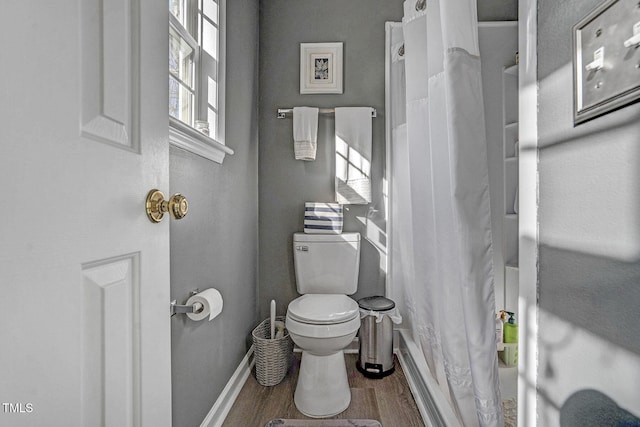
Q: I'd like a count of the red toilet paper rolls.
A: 0